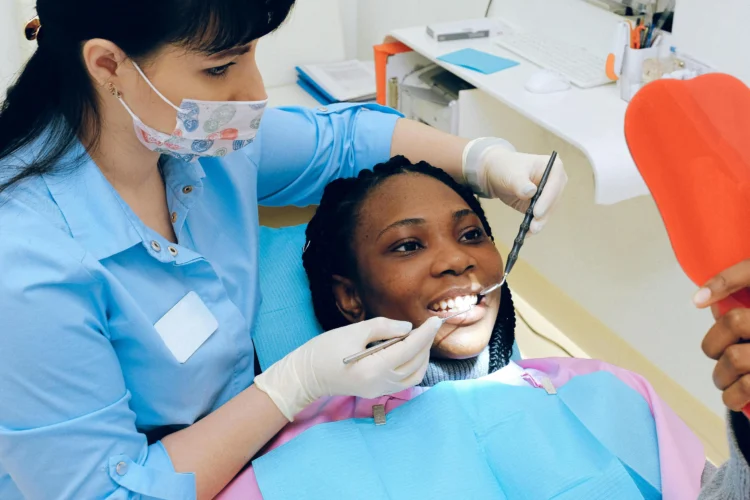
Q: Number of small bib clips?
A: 2